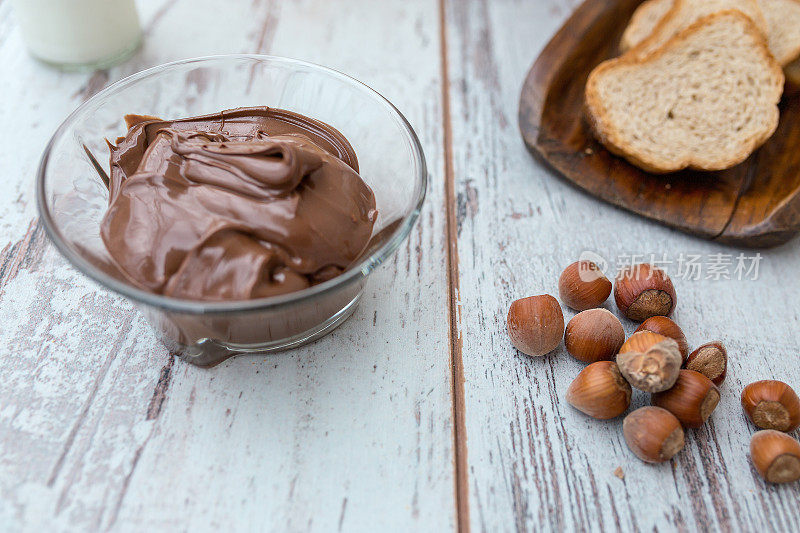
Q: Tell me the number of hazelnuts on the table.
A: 12